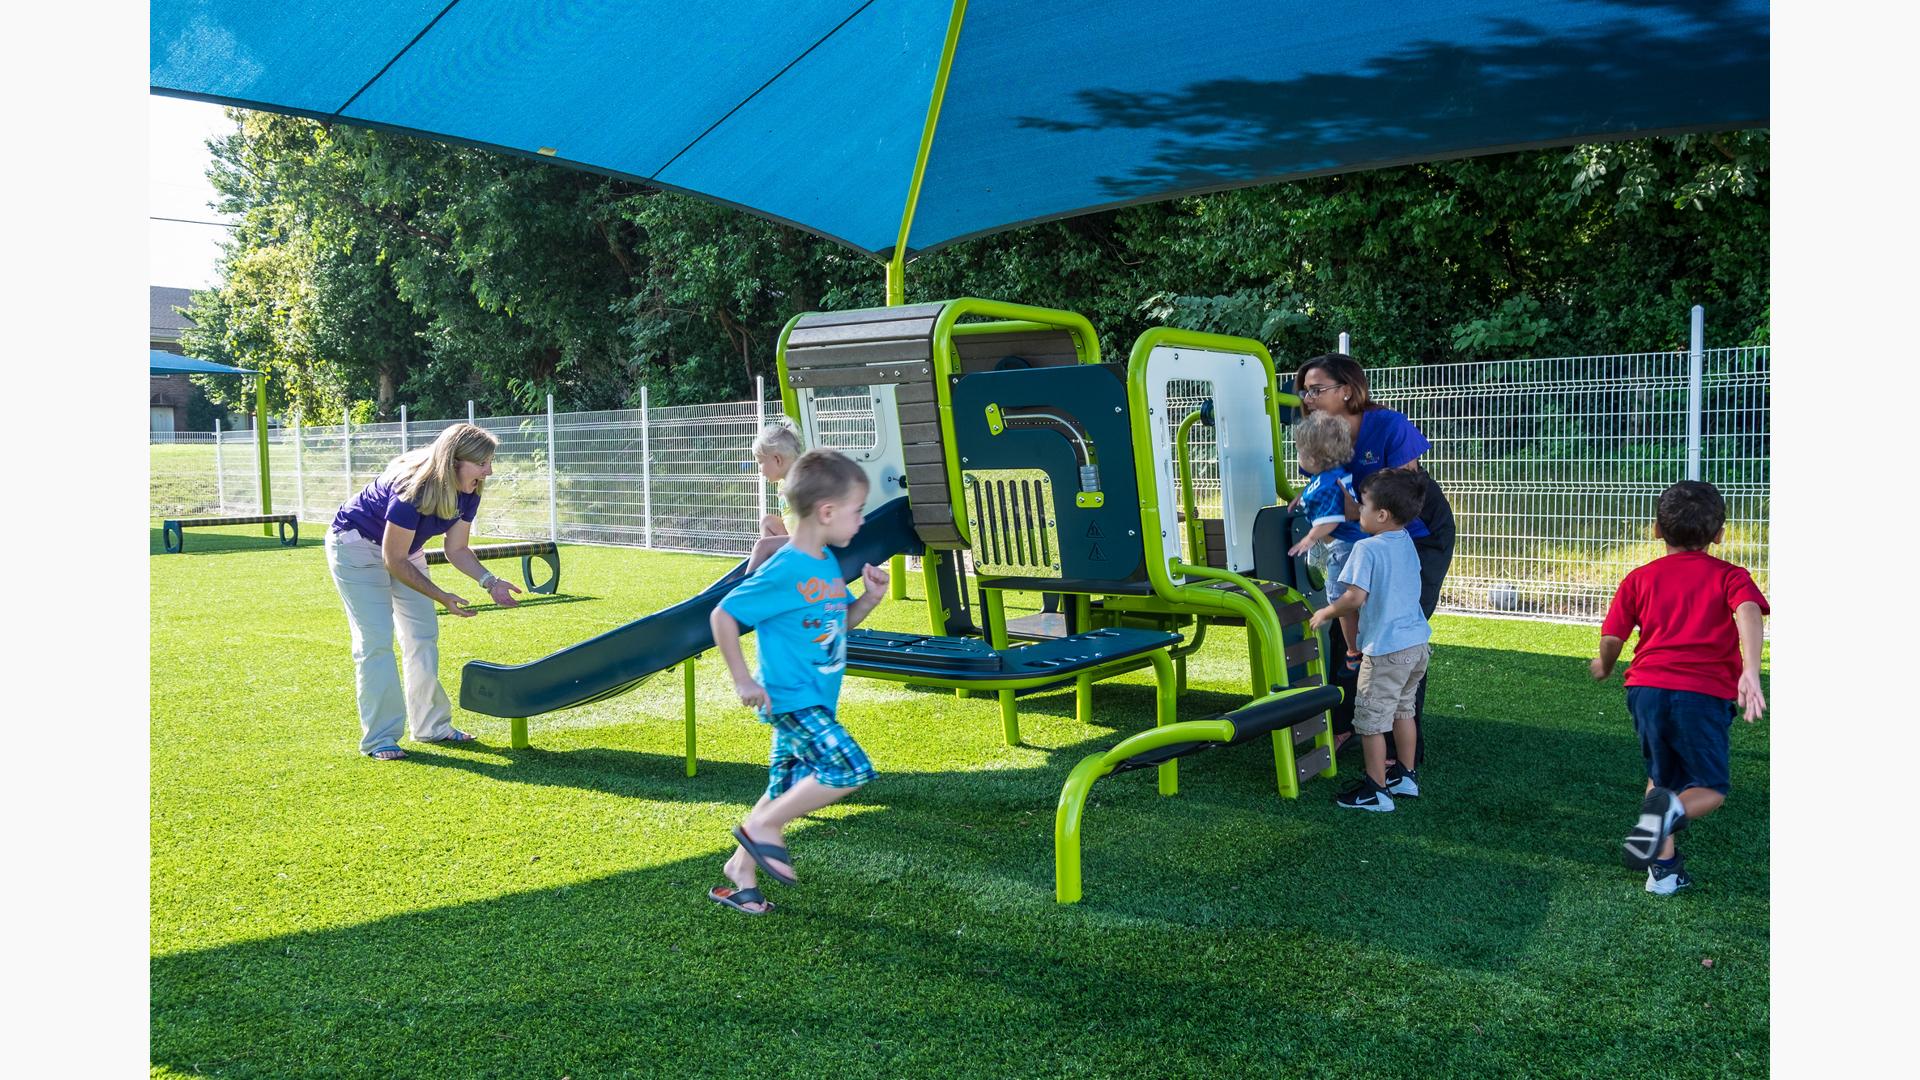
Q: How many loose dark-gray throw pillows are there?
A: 0